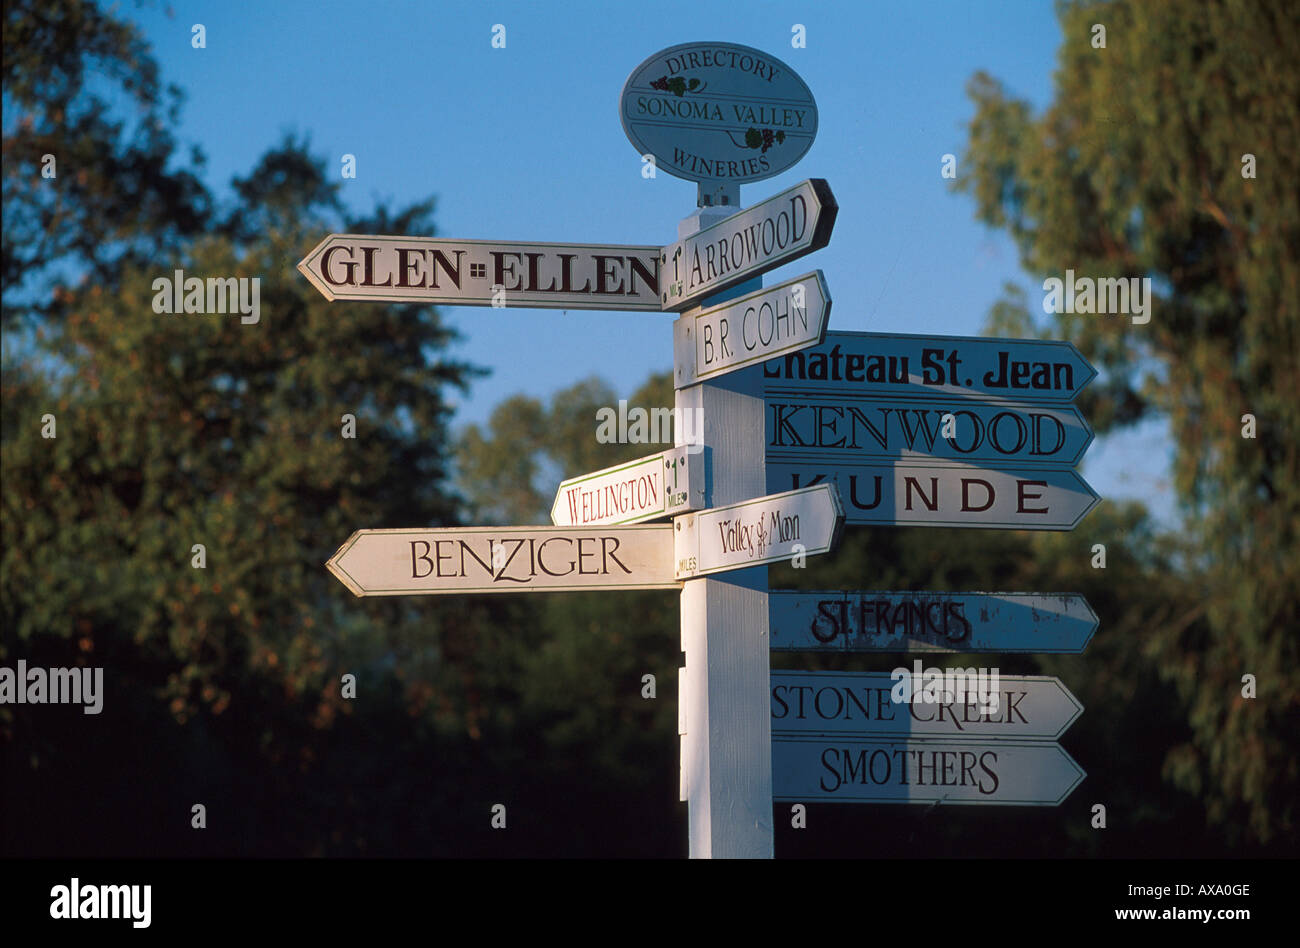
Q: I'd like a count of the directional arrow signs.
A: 12